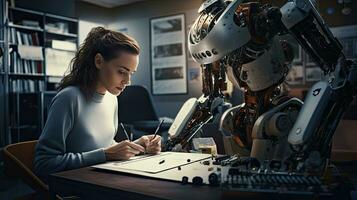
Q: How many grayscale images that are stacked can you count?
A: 3